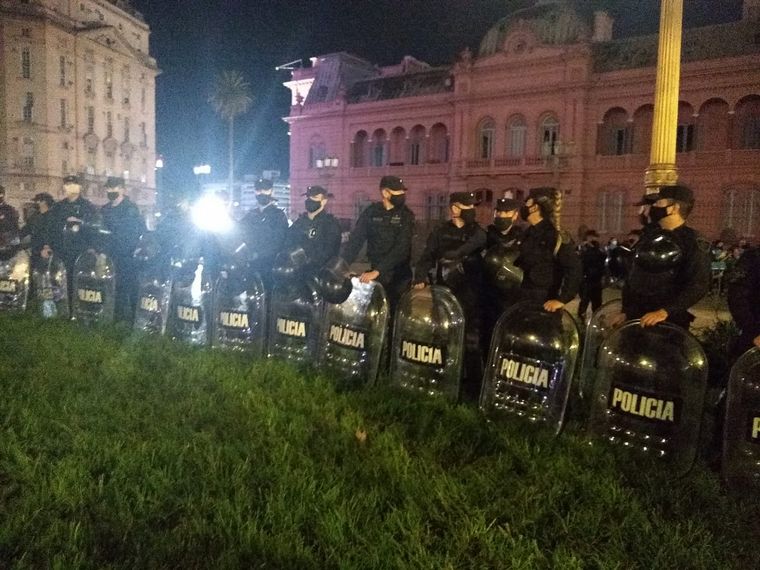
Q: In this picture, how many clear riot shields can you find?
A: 13